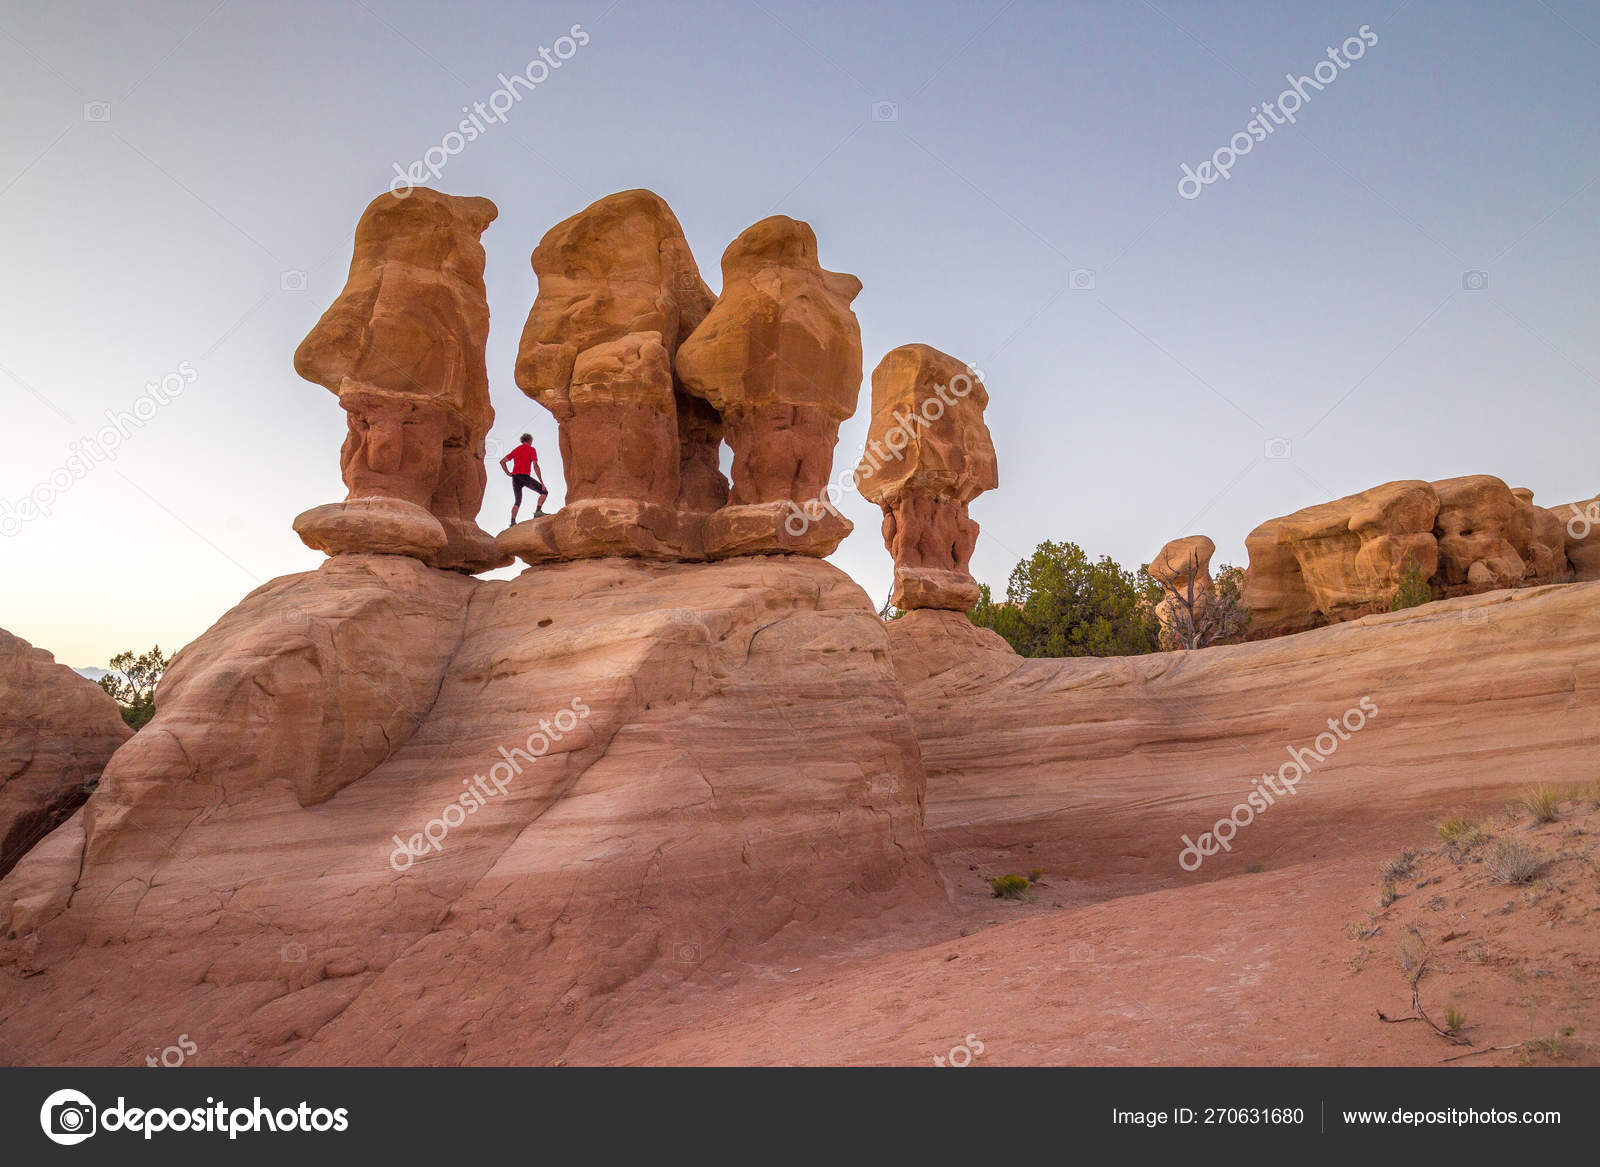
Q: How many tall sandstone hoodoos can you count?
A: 4